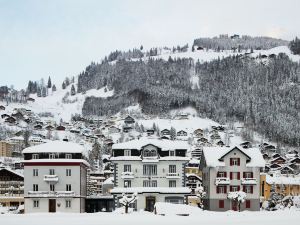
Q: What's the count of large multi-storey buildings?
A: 3